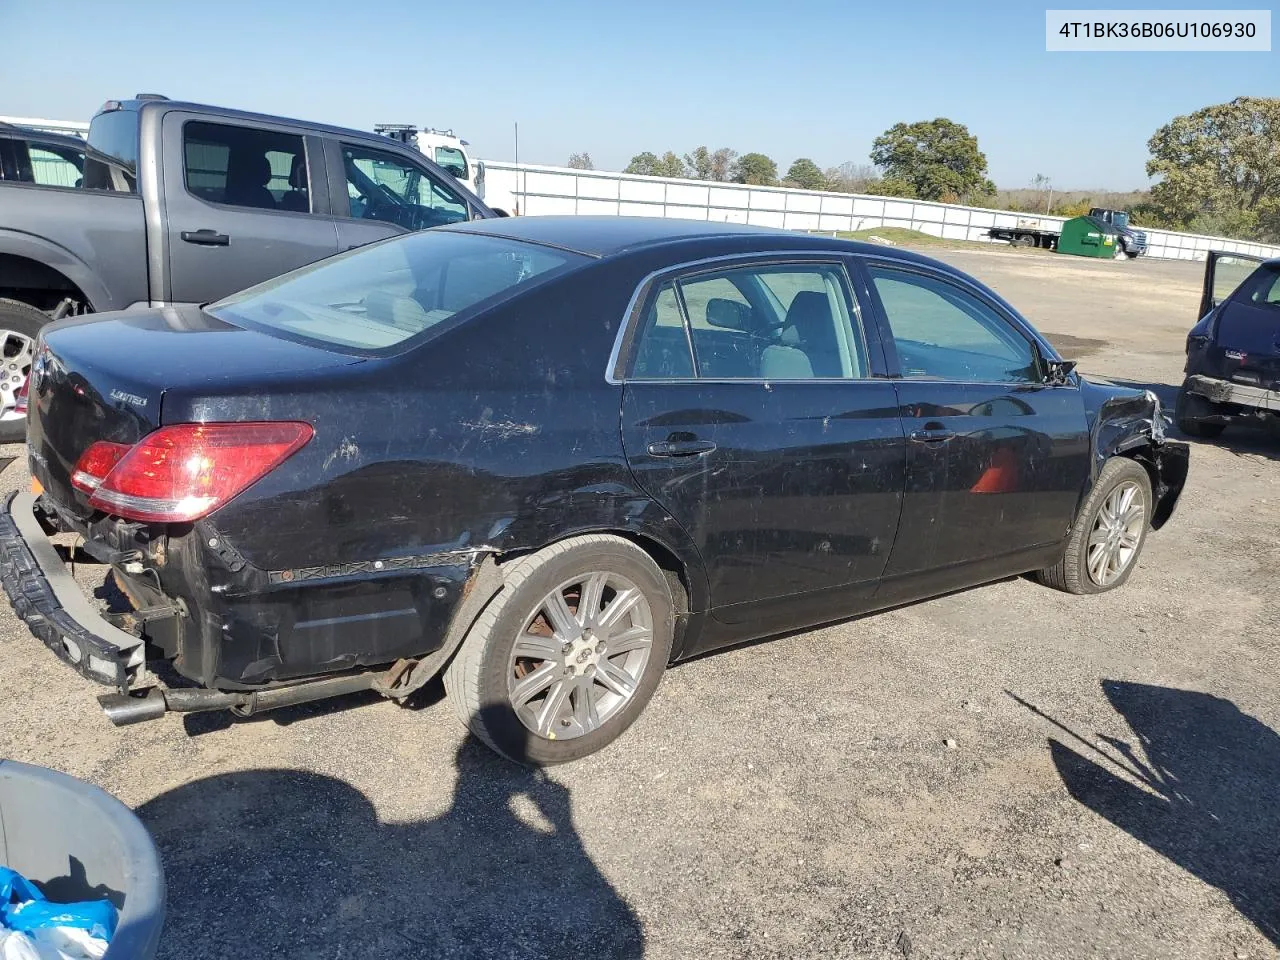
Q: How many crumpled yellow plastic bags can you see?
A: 0